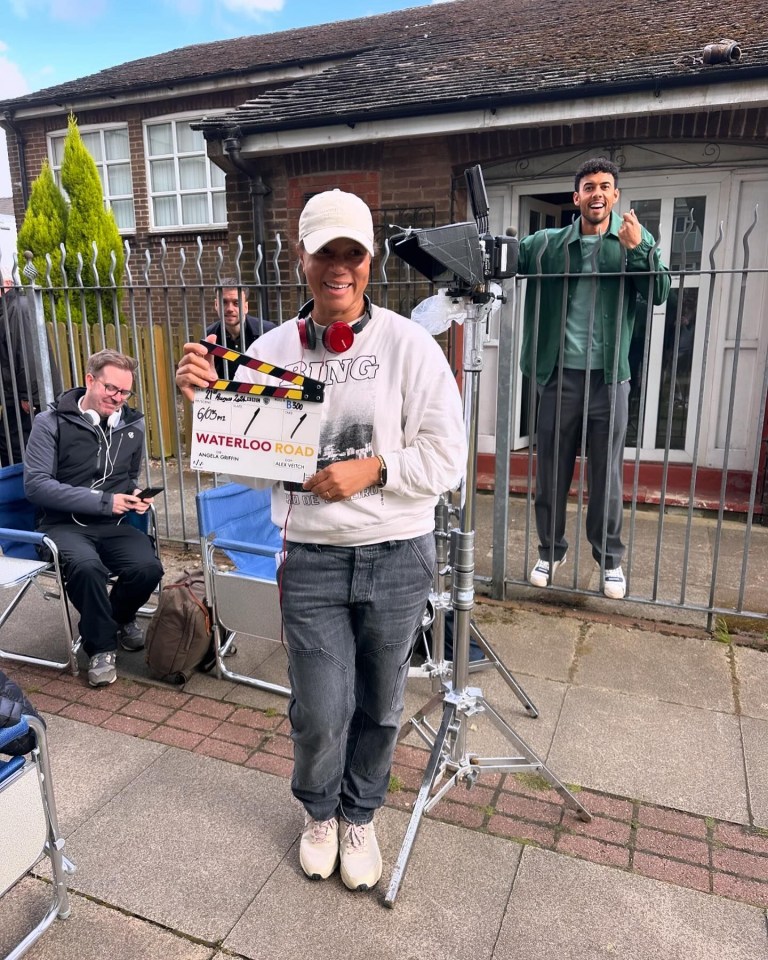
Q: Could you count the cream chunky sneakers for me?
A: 2